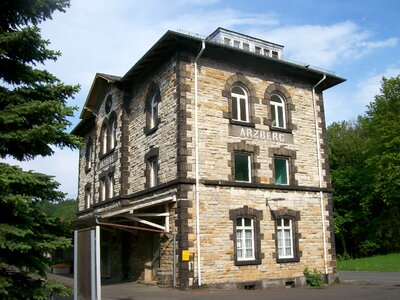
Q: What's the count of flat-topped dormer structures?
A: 1